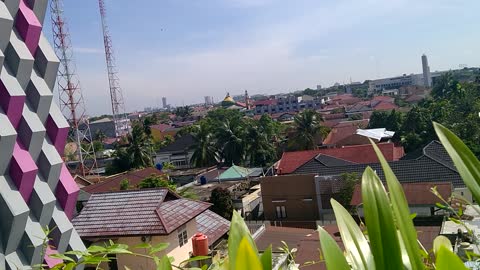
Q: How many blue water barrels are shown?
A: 2